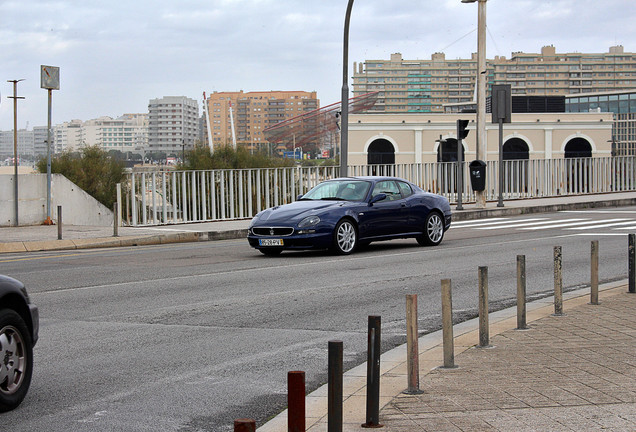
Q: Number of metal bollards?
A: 13